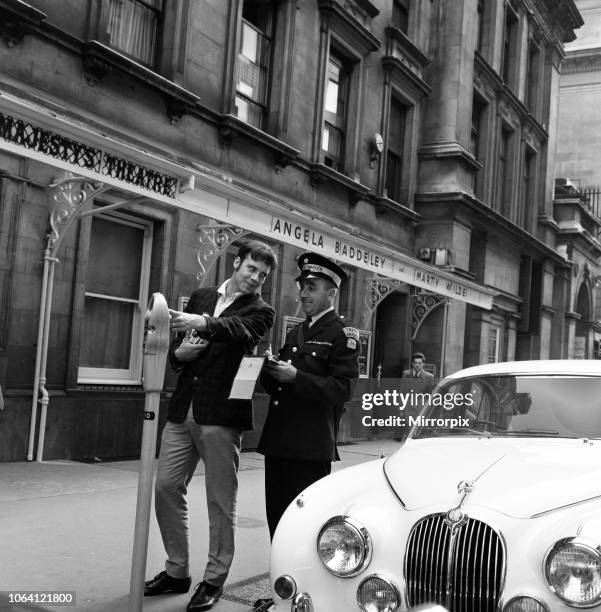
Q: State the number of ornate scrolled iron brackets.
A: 4